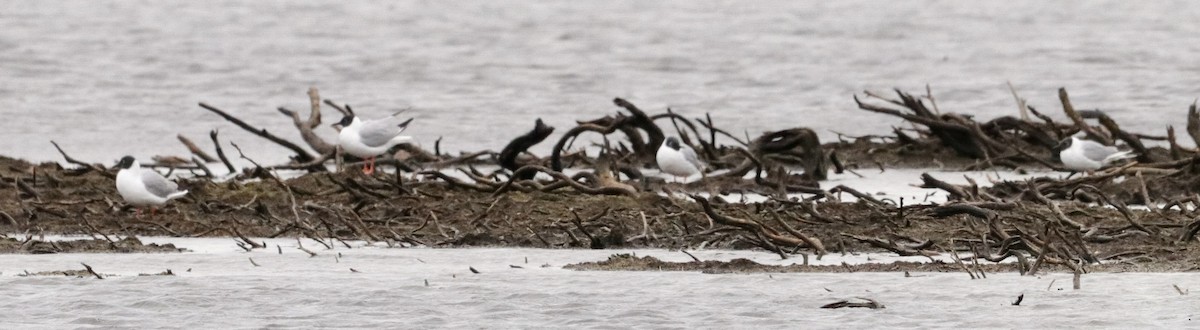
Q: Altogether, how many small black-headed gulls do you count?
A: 4